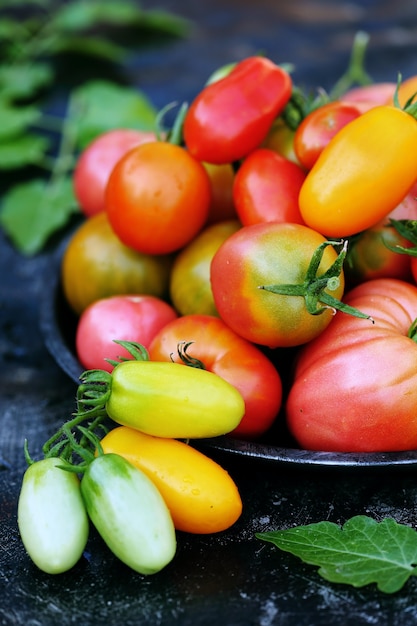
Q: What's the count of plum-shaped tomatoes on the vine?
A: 4